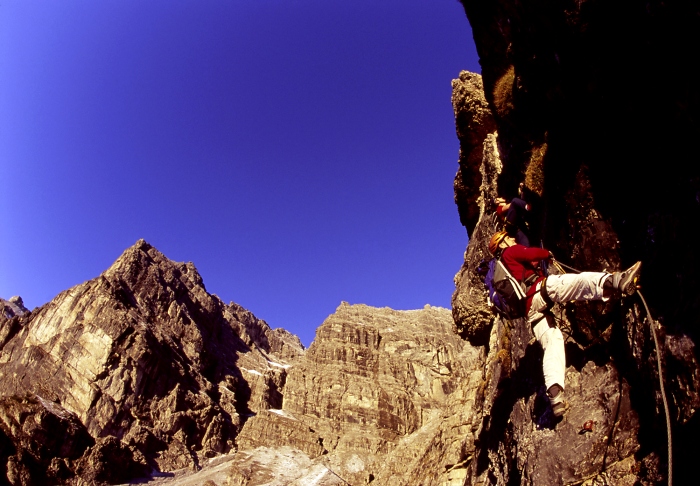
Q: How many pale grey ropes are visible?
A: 1